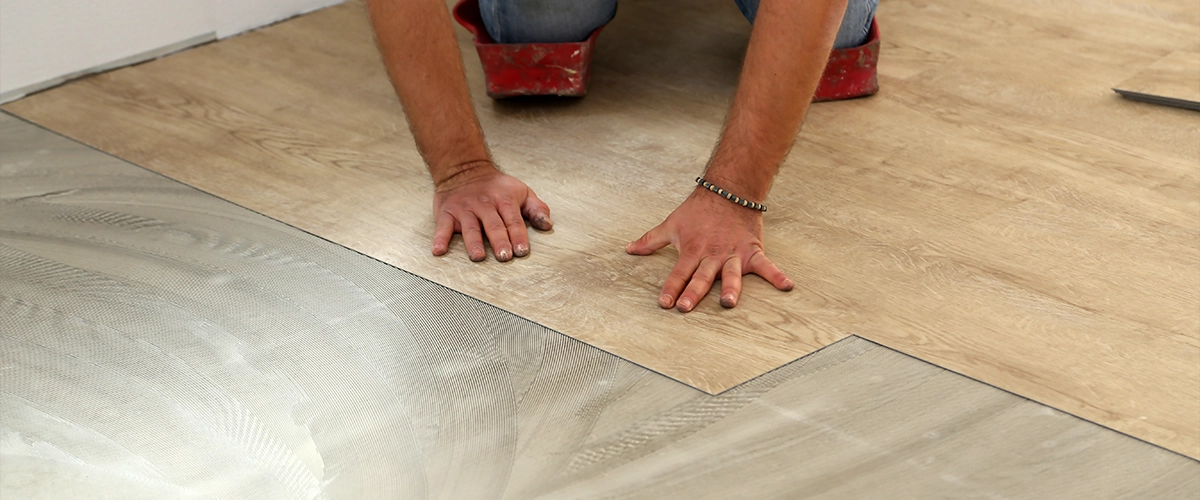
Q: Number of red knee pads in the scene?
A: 2